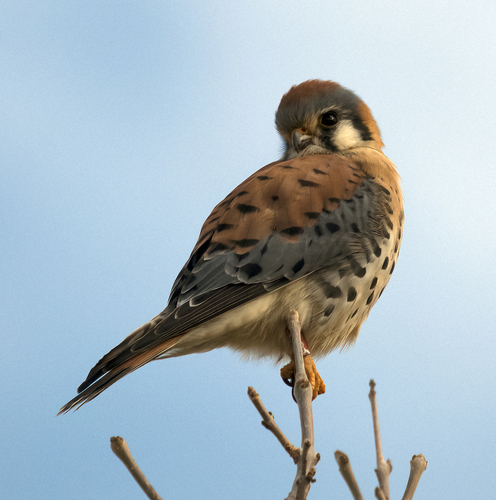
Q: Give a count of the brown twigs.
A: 6